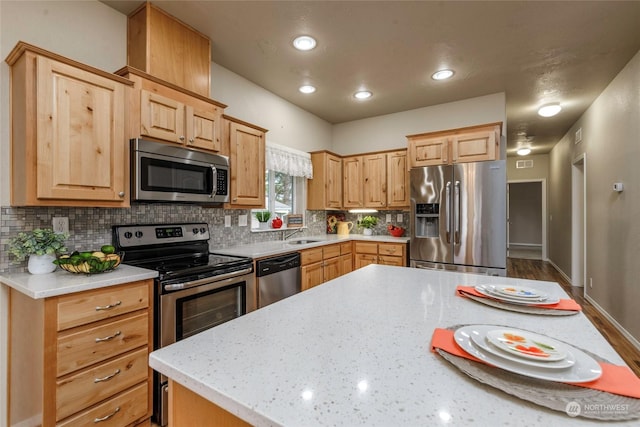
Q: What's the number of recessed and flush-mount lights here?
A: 6